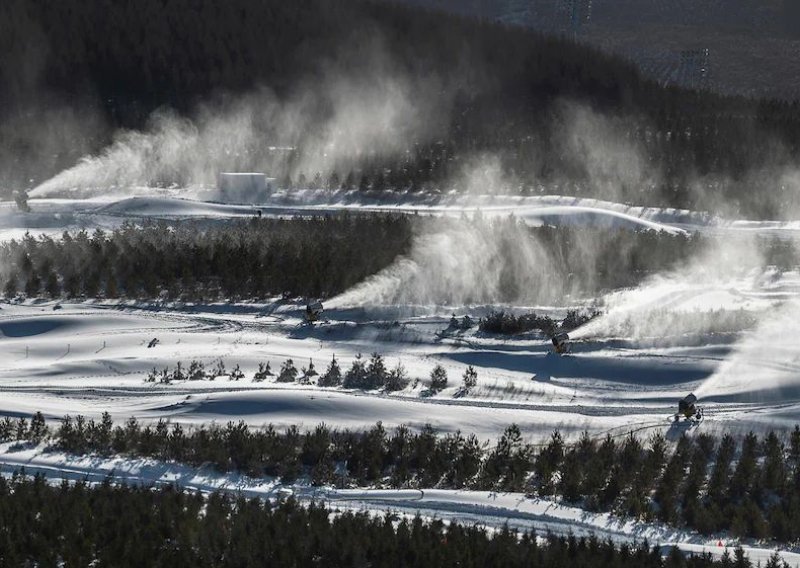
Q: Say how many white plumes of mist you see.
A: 4